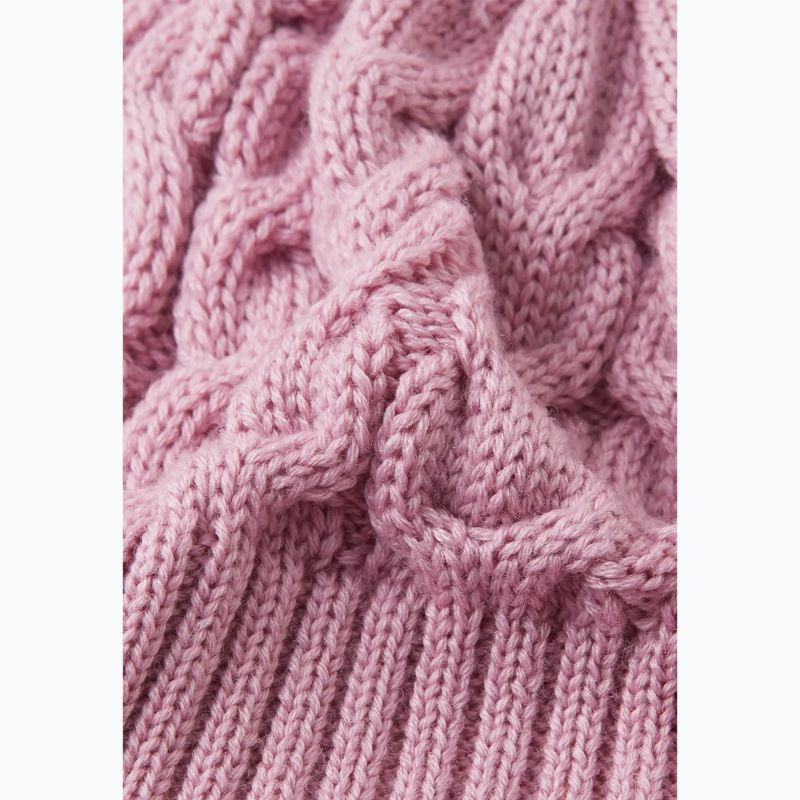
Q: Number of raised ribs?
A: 9